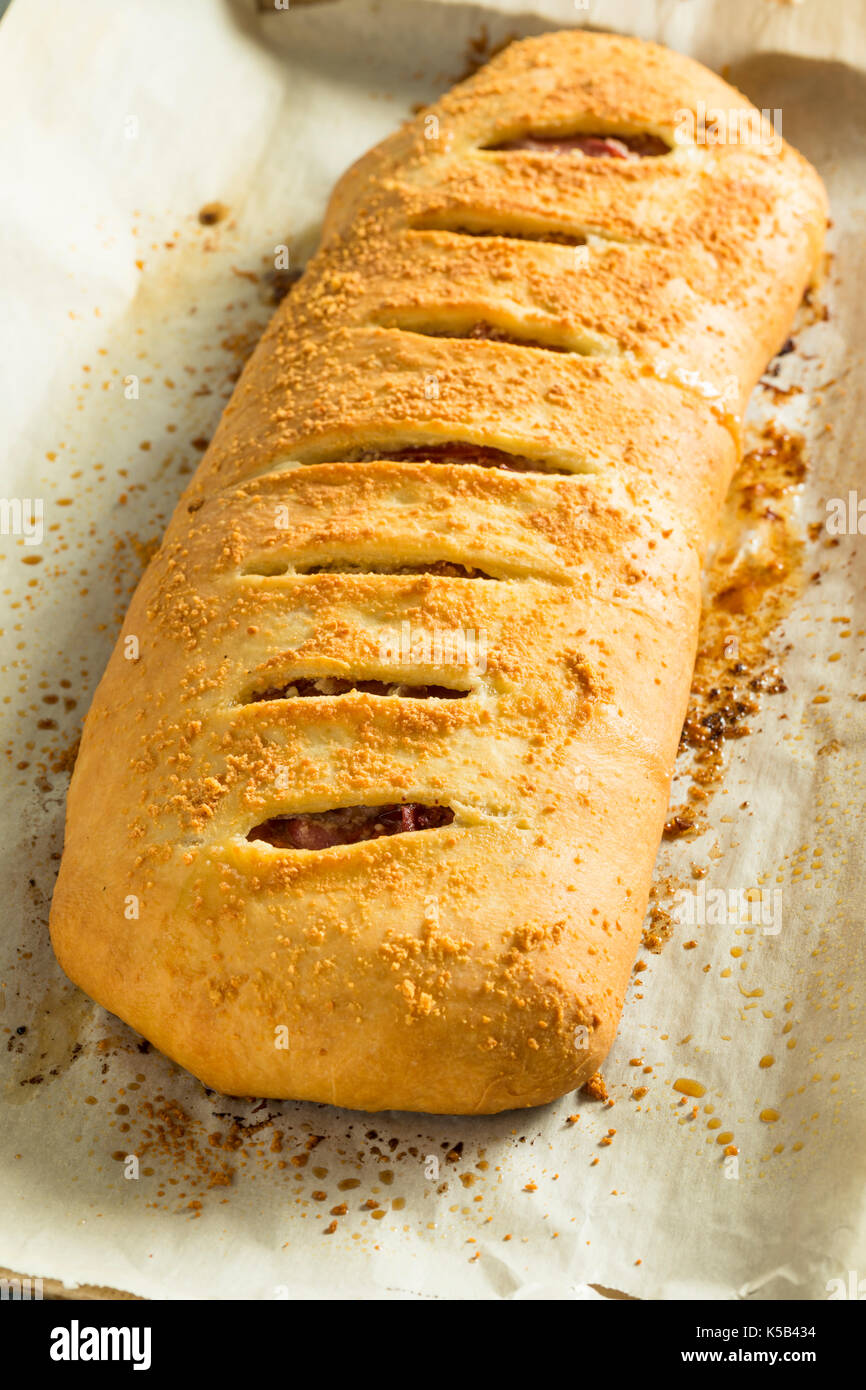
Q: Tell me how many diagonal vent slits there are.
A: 7